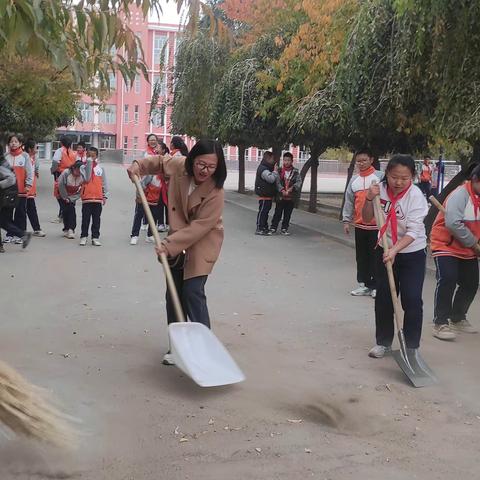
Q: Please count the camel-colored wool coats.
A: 1